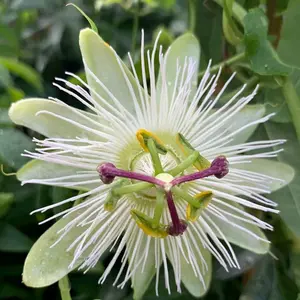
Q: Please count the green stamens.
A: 5